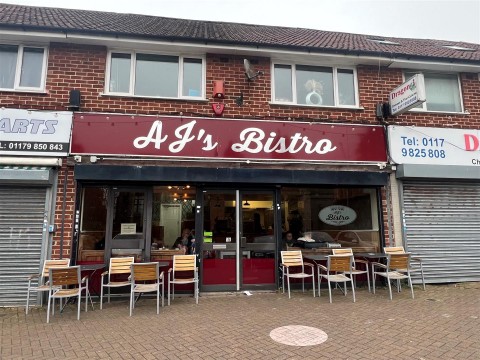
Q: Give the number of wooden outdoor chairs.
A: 10